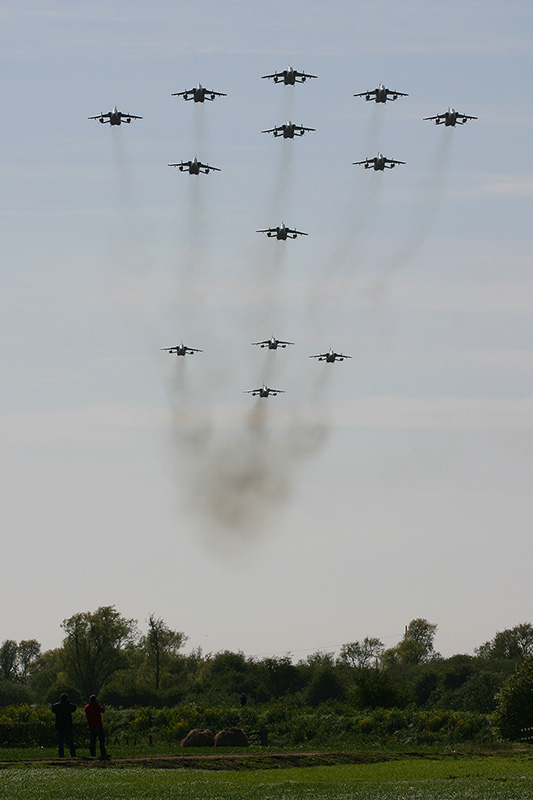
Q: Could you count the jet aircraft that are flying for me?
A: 13